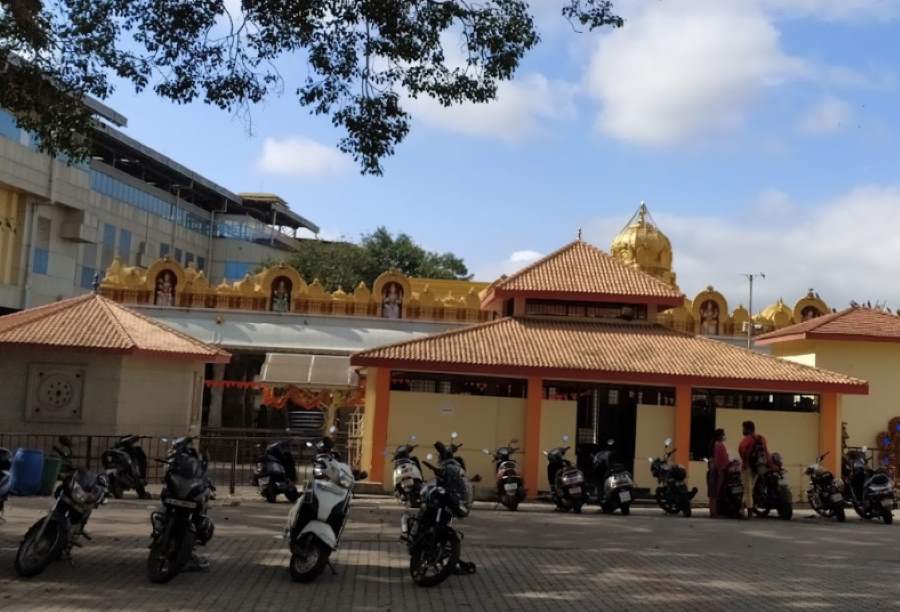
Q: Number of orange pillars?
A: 4